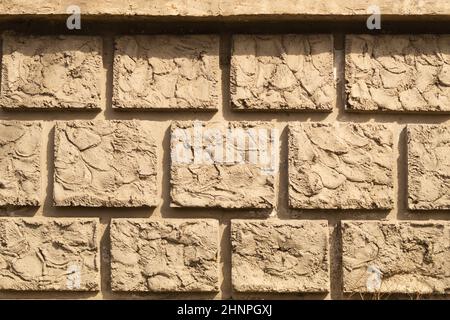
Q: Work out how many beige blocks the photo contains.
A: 13